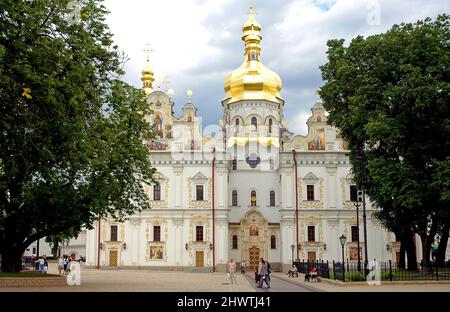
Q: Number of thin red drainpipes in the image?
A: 3